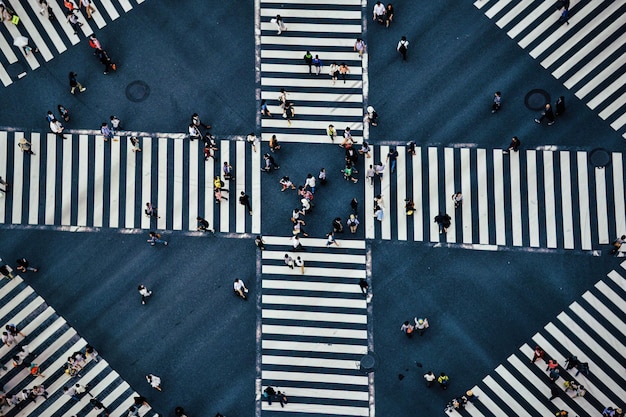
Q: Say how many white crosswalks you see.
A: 8